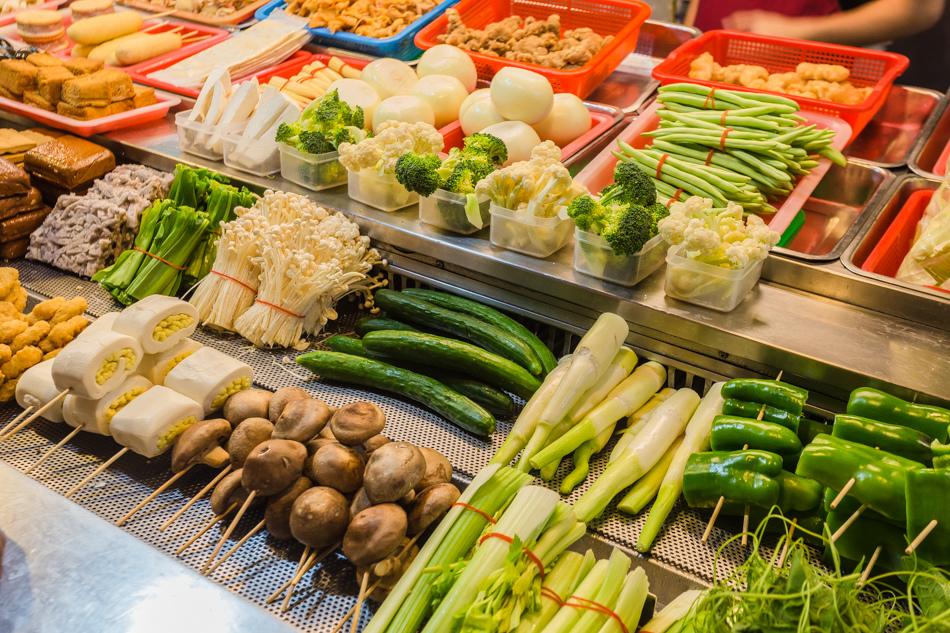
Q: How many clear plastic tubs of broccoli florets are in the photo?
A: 3